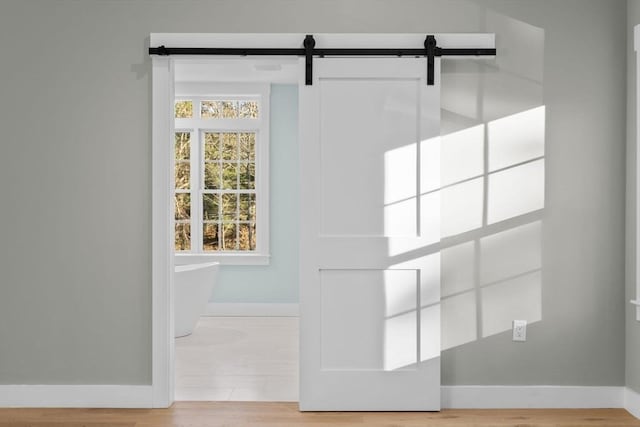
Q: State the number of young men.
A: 0